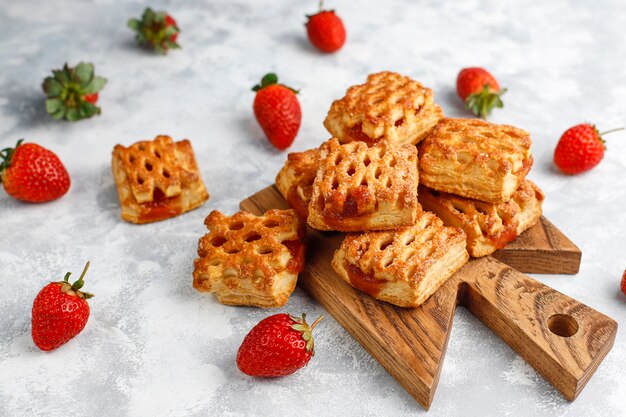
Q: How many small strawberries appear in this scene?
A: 10